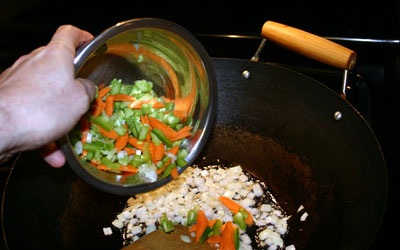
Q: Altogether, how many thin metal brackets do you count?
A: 2